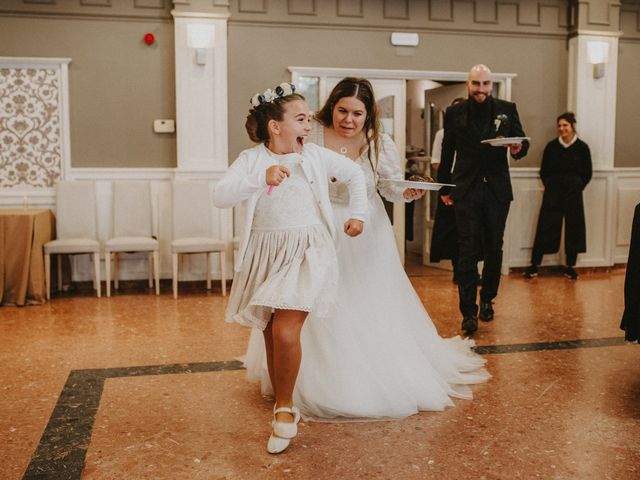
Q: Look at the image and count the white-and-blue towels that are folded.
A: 0